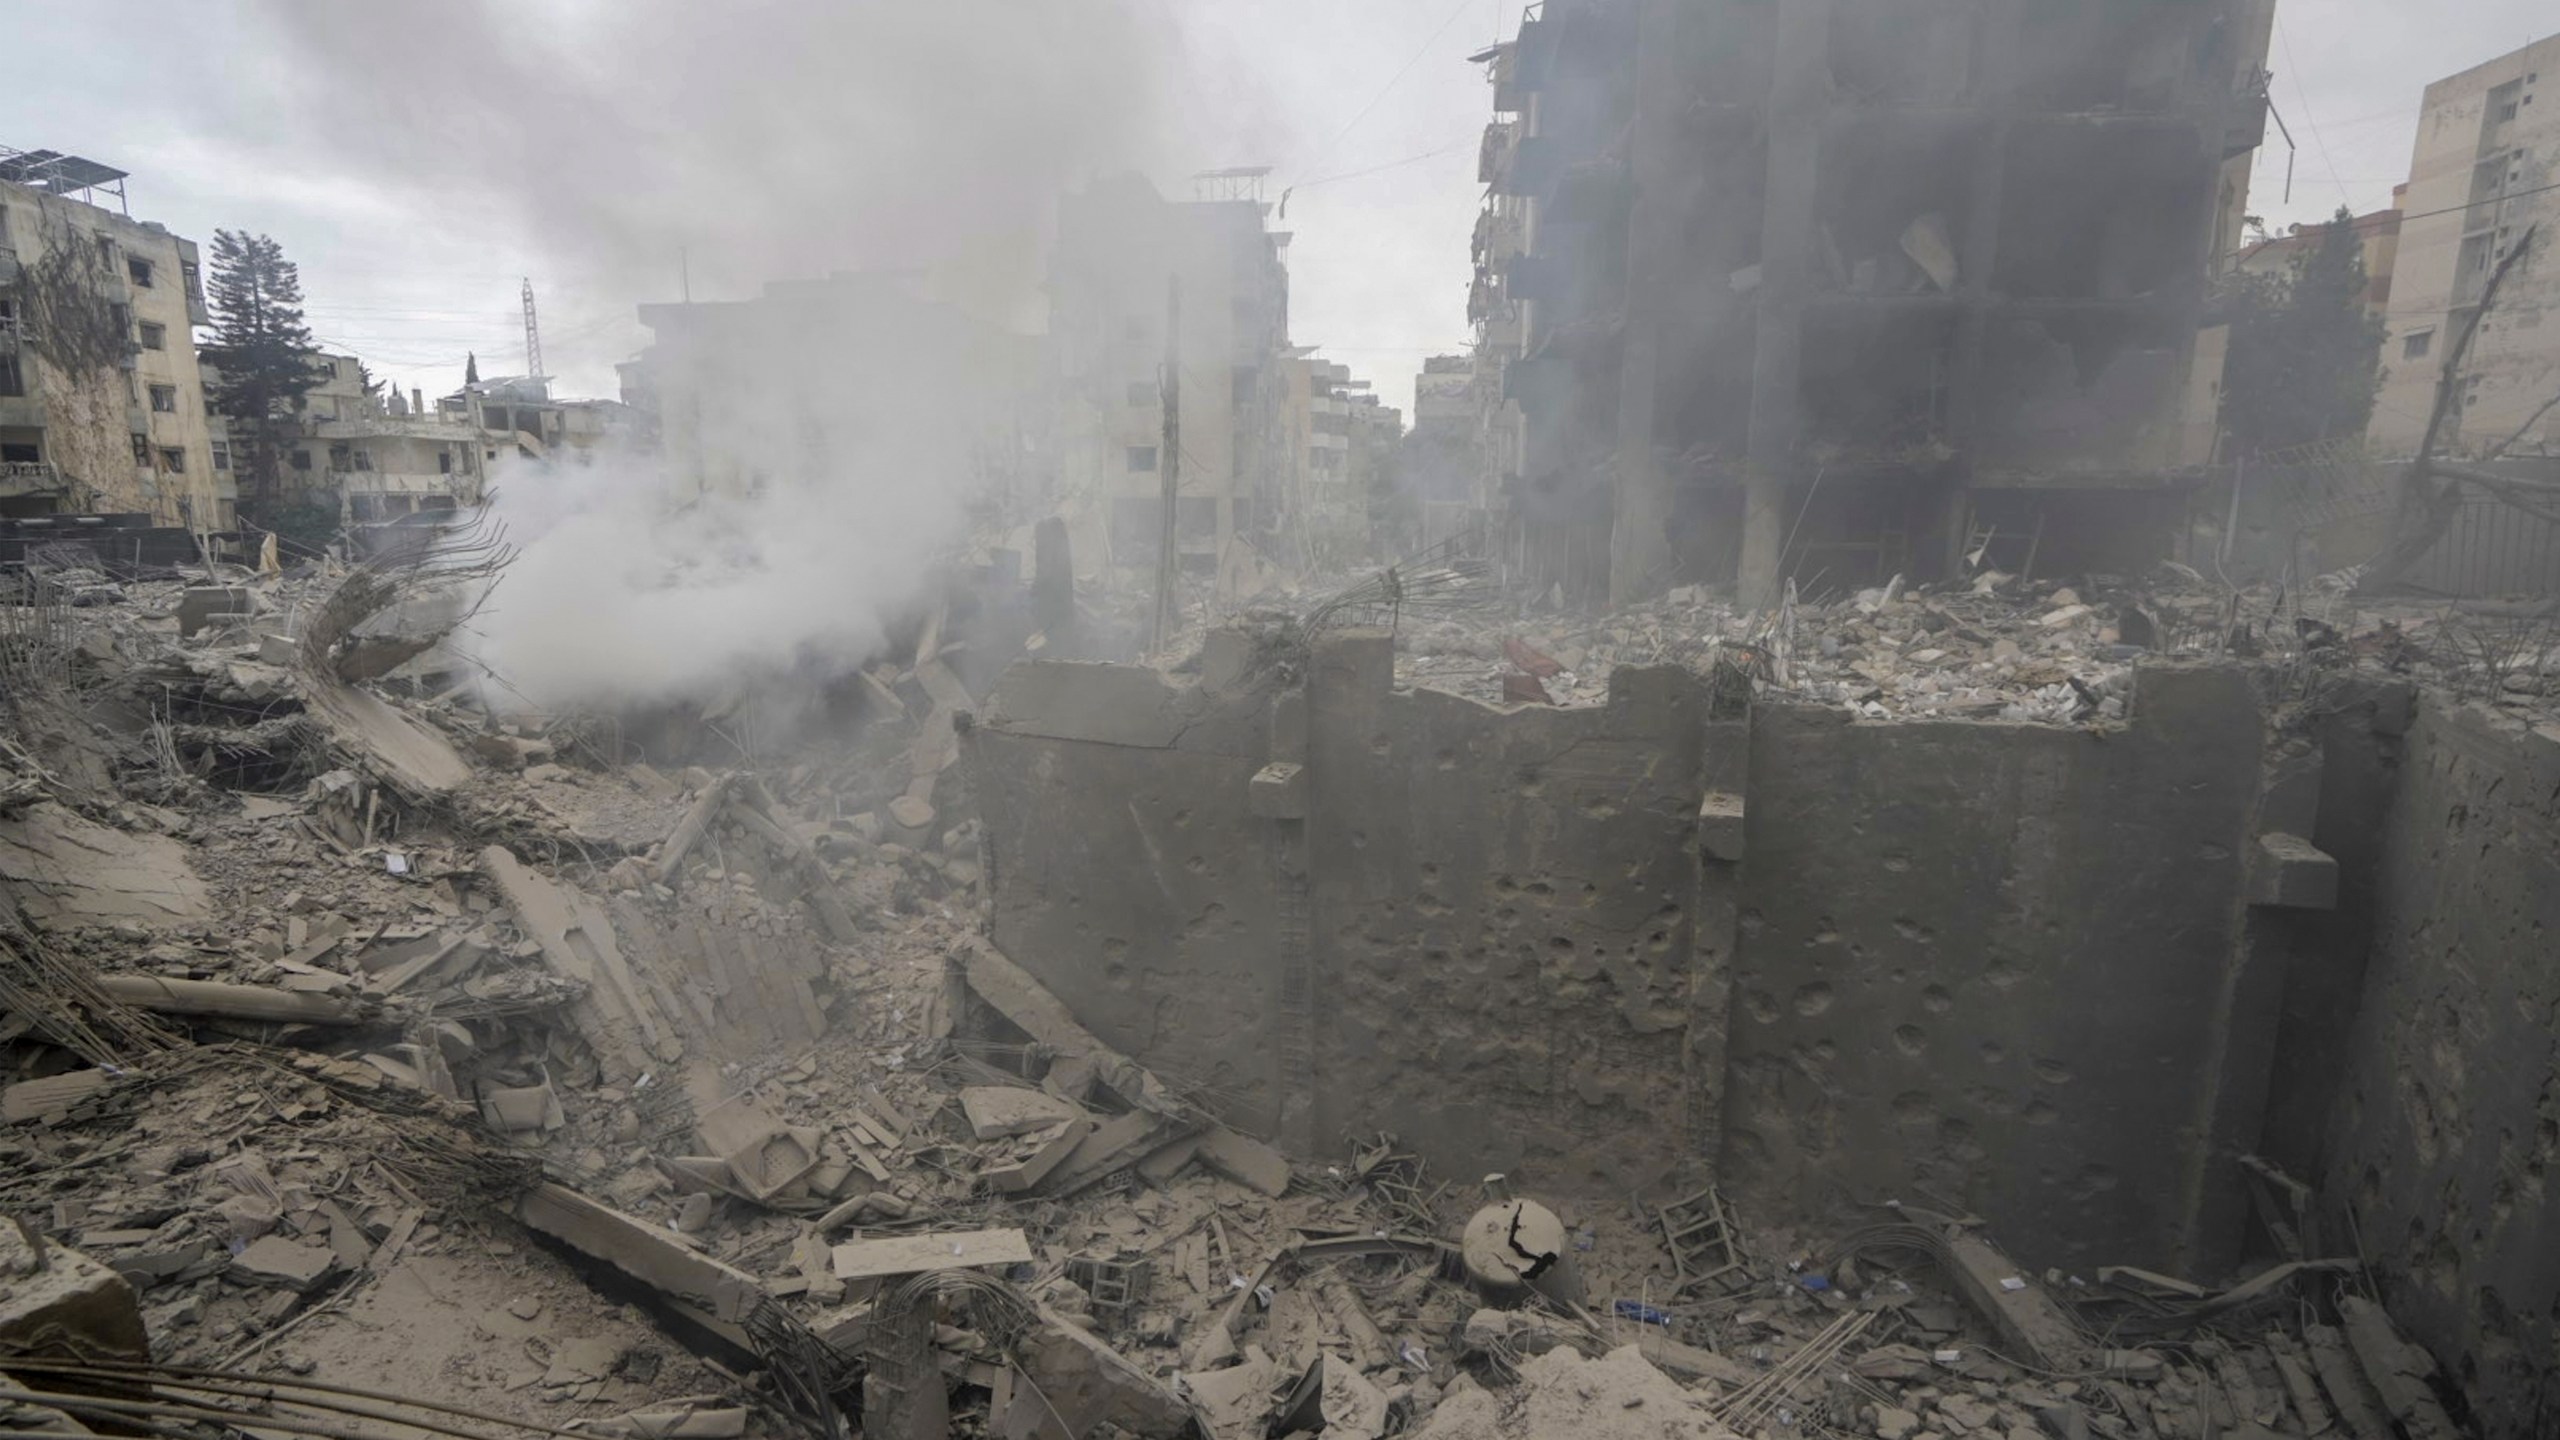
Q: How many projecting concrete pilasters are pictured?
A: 3